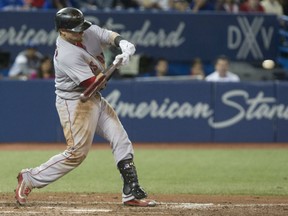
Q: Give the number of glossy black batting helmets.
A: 1